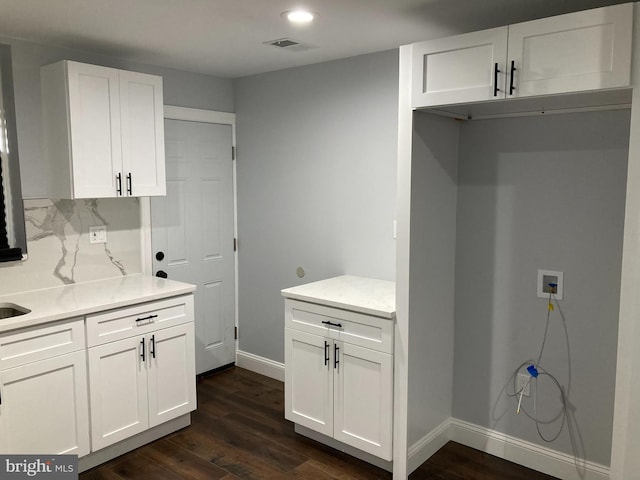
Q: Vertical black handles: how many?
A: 8